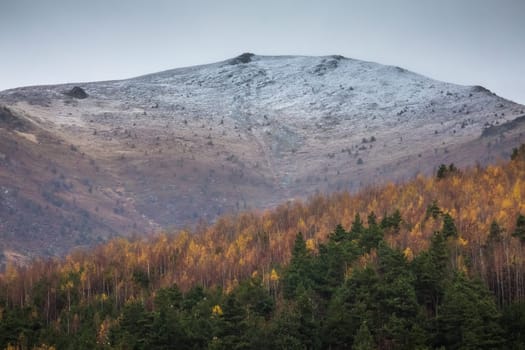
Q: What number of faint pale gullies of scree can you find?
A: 1